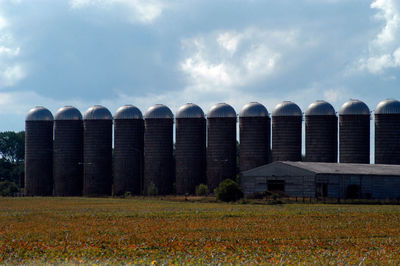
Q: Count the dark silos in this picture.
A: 12